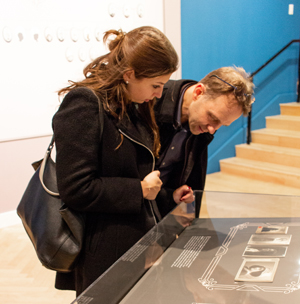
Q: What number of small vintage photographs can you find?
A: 4